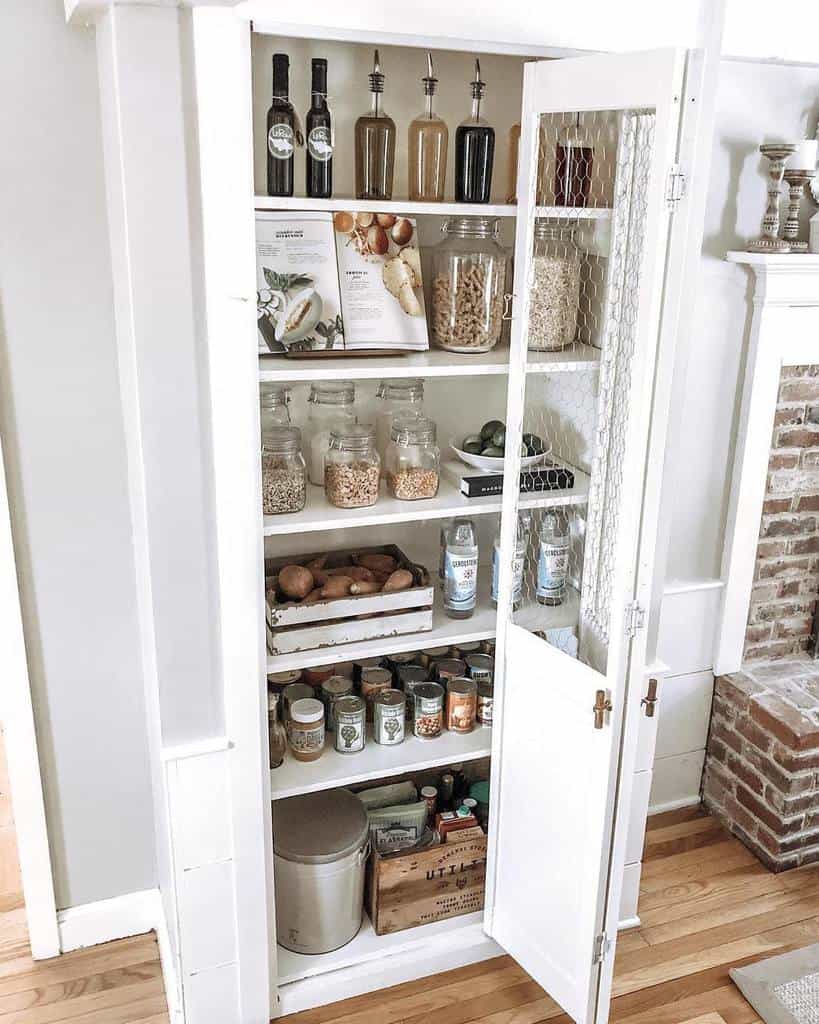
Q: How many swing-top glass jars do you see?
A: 8